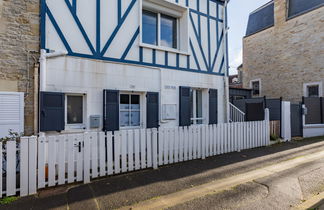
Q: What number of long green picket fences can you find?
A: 0